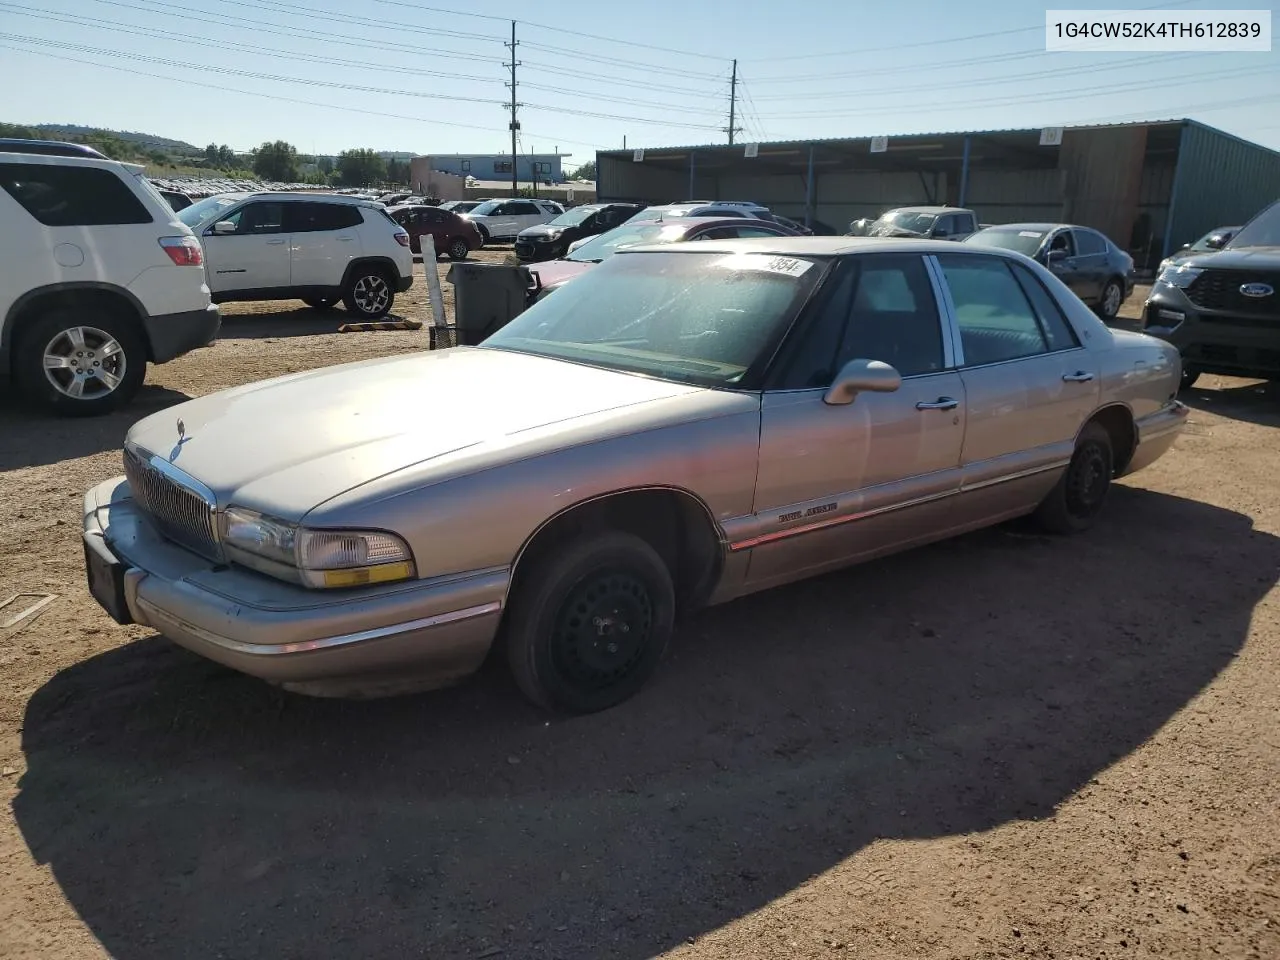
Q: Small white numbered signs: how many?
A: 4